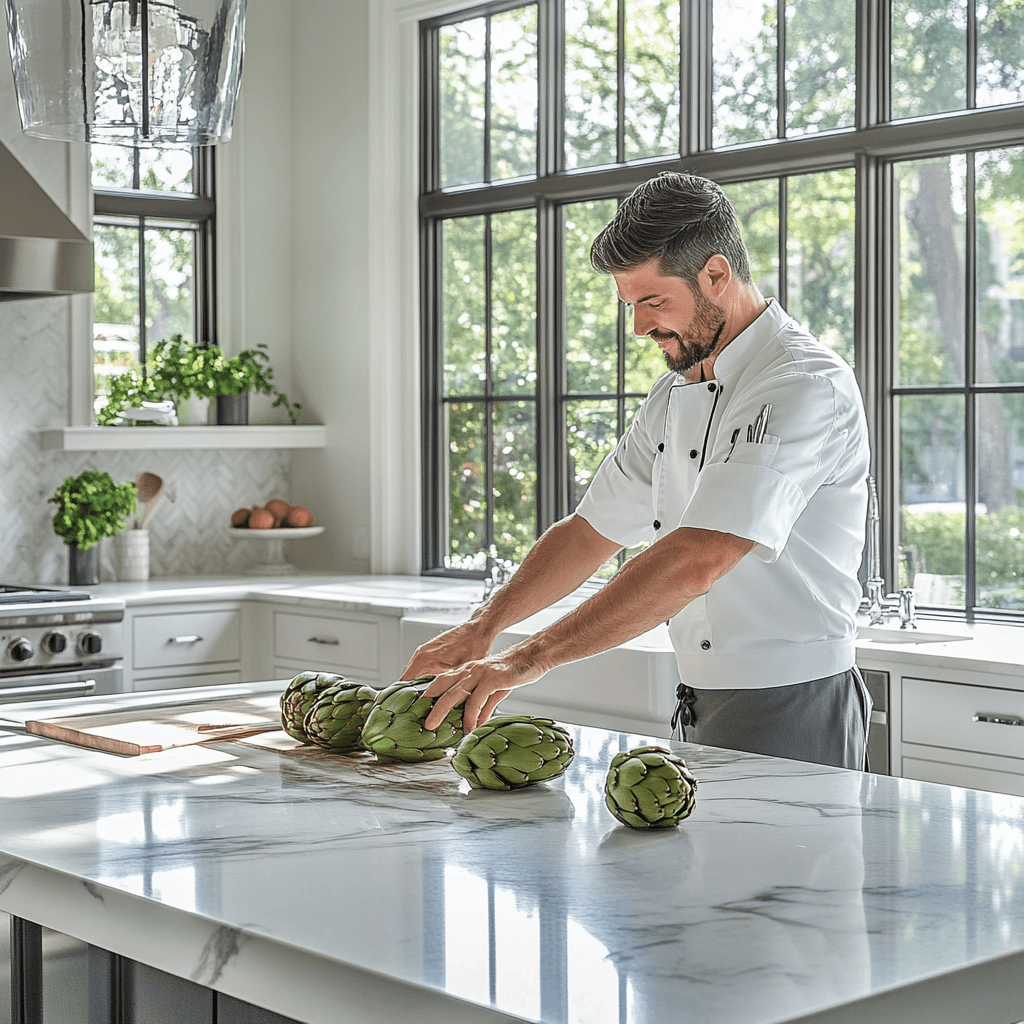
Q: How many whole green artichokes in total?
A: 5